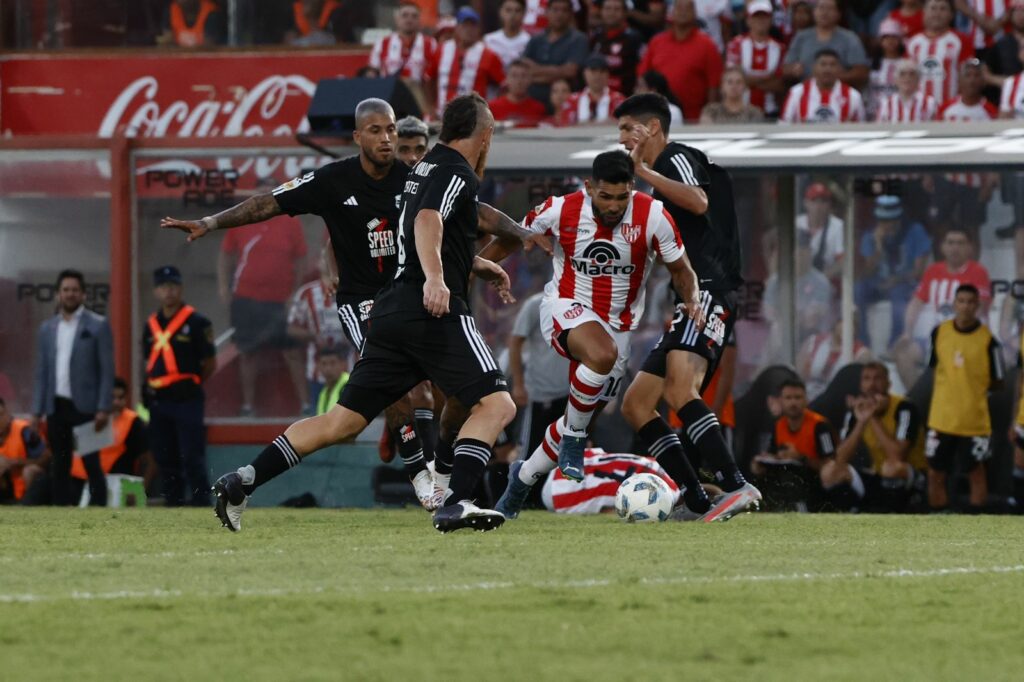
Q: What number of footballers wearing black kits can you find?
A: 4